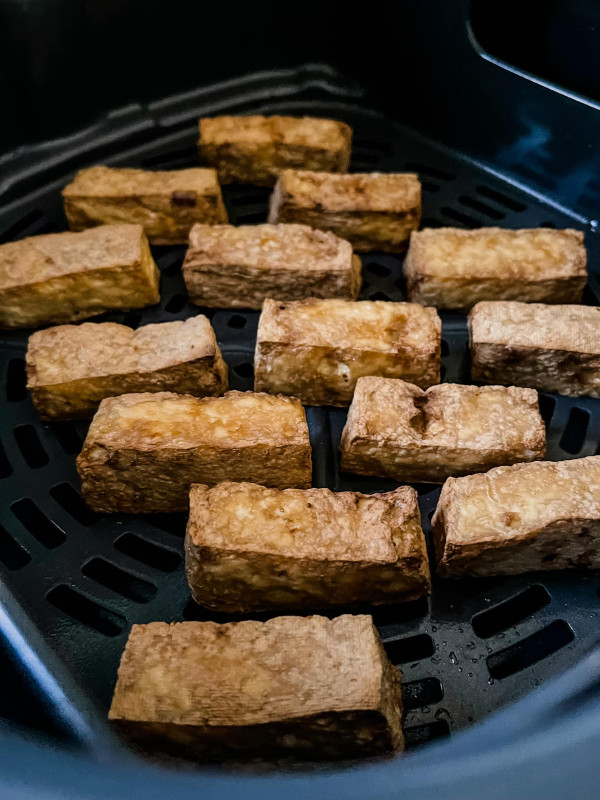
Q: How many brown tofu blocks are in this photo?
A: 14